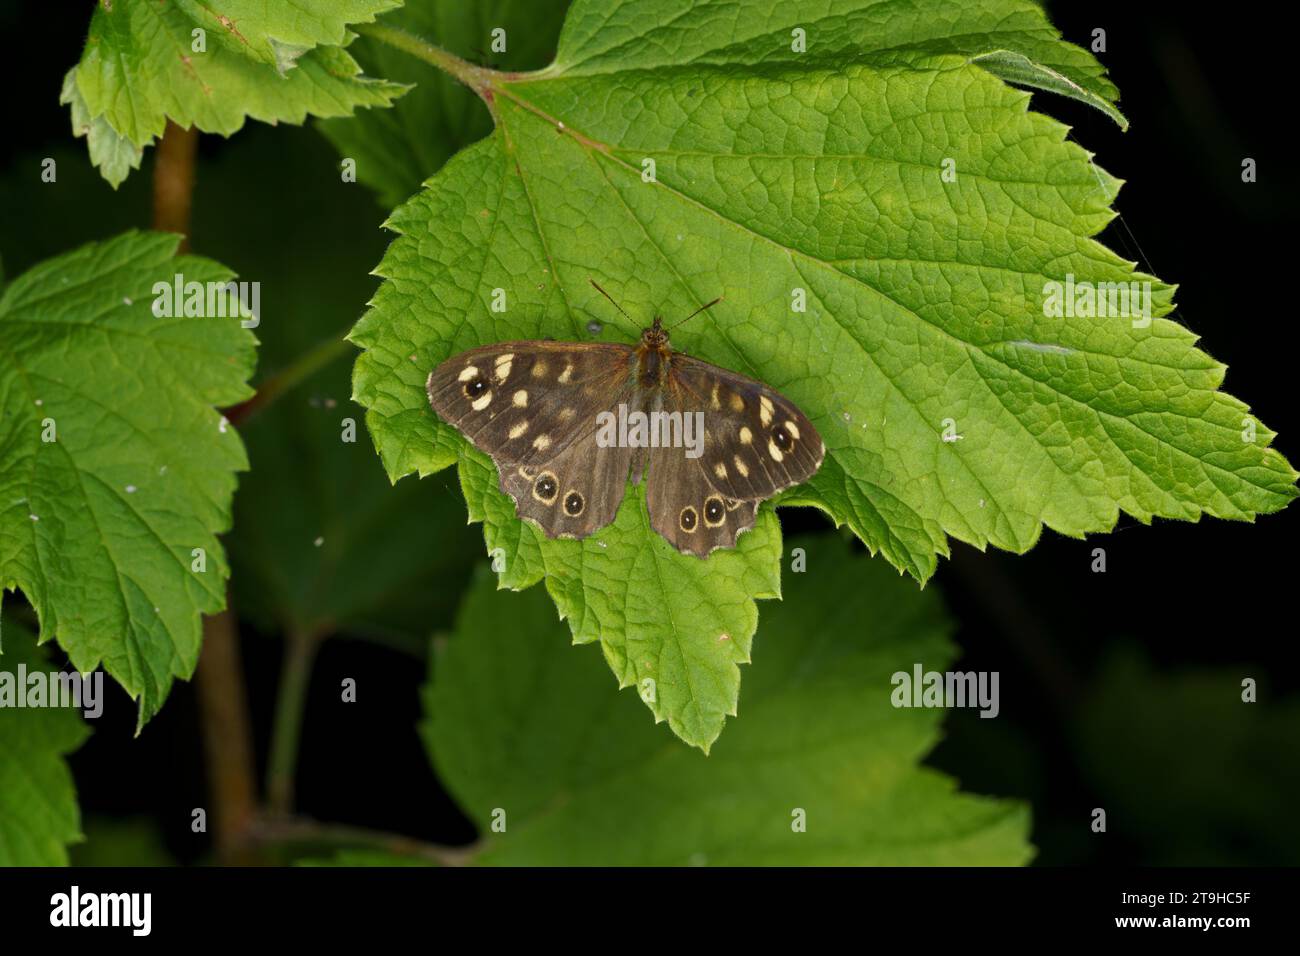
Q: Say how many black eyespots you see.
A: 6